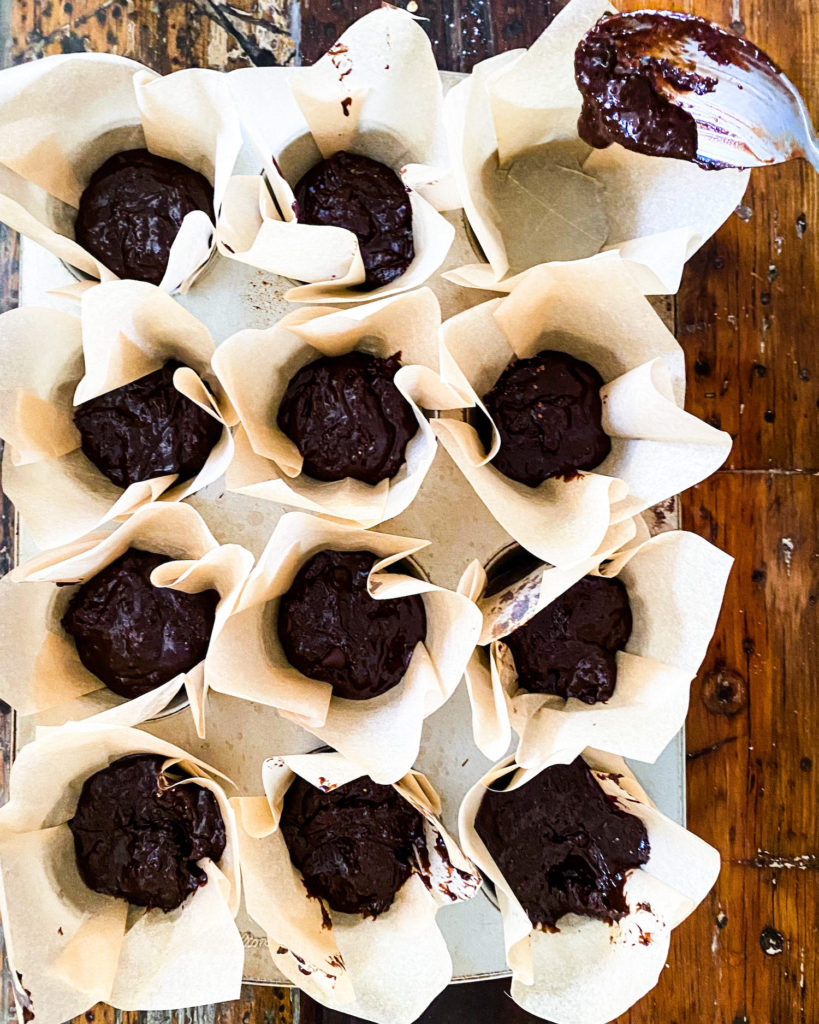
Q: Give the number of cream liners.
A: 12